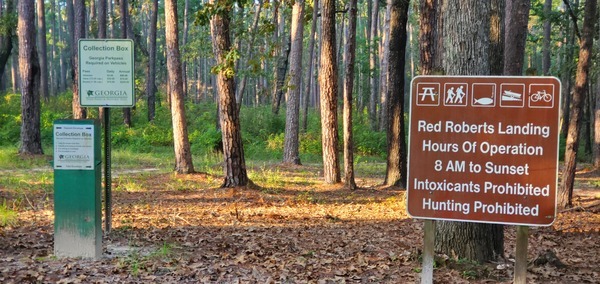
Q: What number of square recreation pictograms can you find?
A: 5